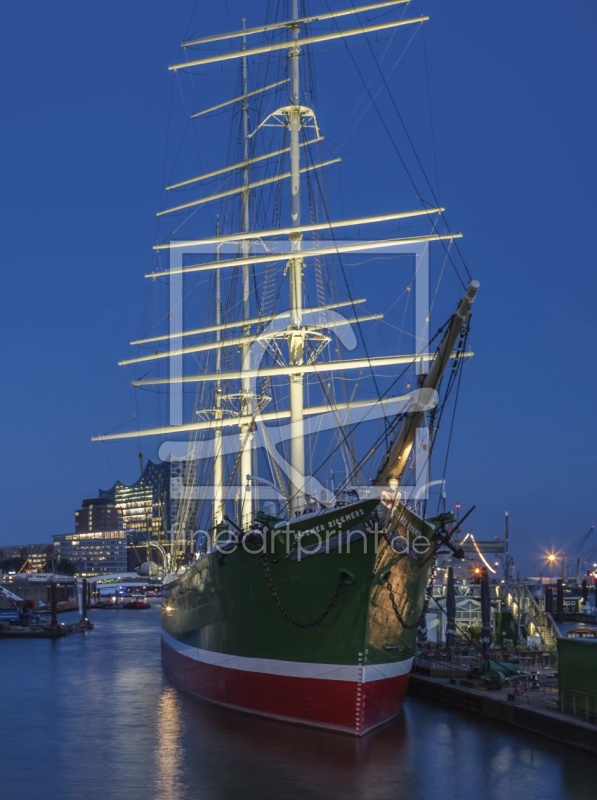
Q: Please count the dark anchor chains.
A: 2